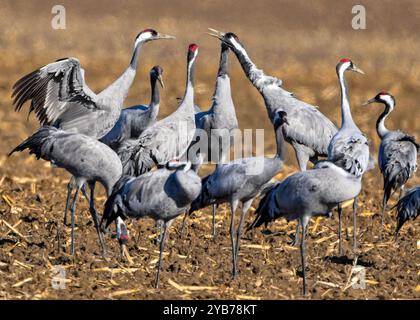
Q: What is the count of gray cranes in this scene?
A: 12